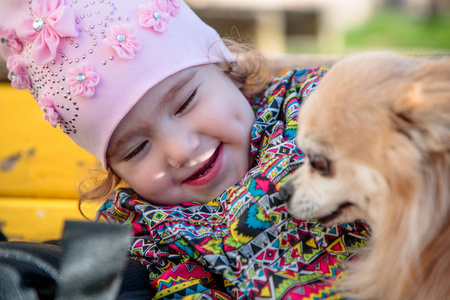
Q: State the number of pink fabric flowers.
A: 8